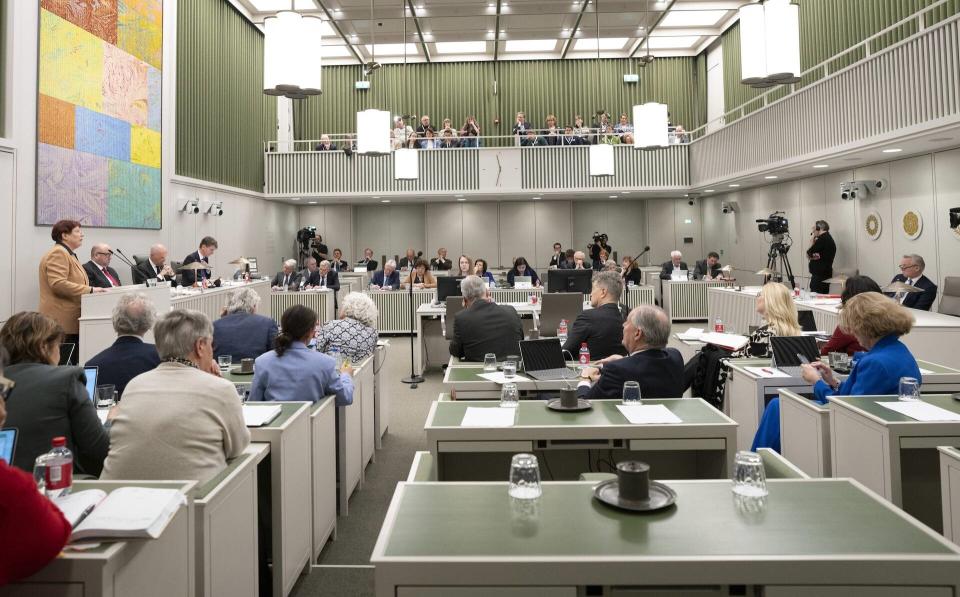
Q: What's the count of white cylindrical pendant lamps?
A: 6